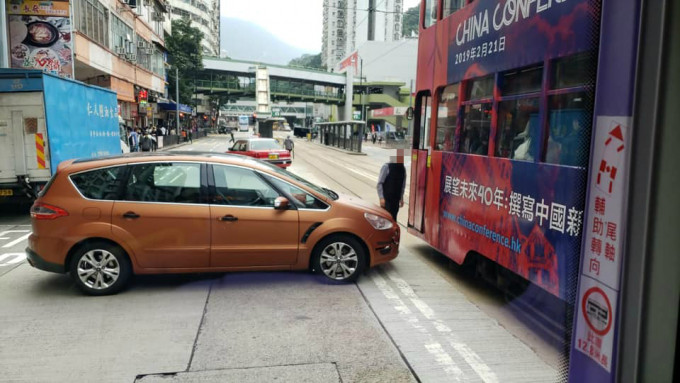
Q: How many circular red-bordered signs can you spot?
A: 1